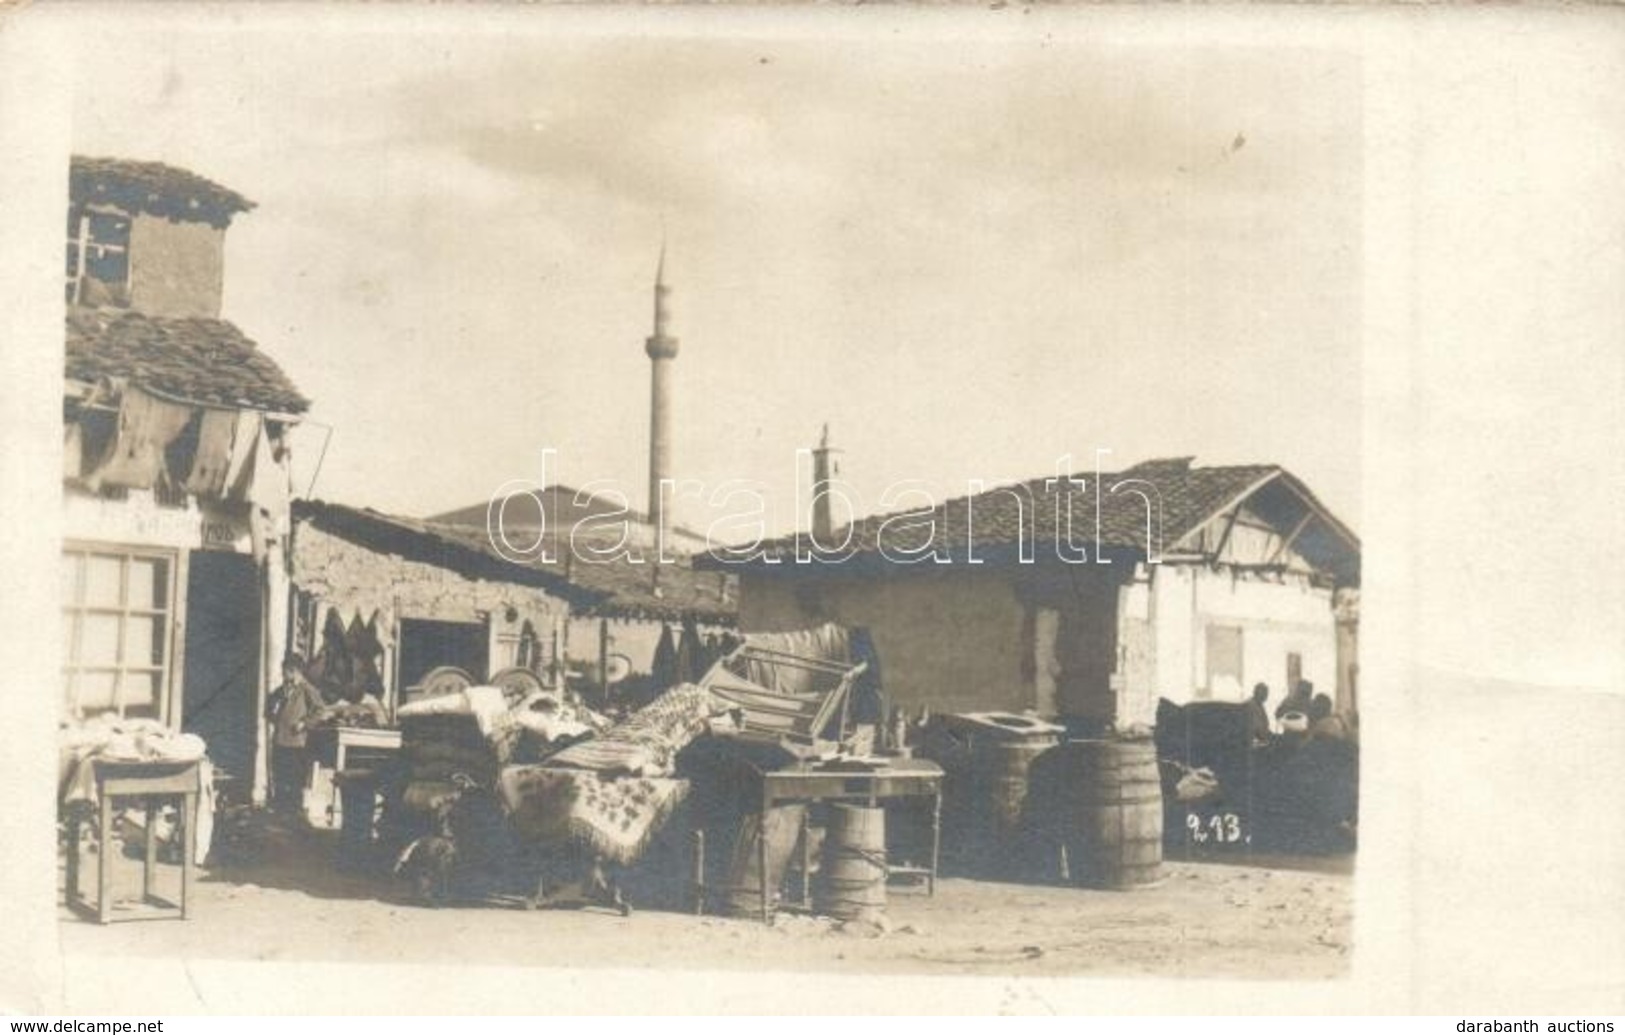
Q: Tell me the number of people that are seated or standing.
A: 4